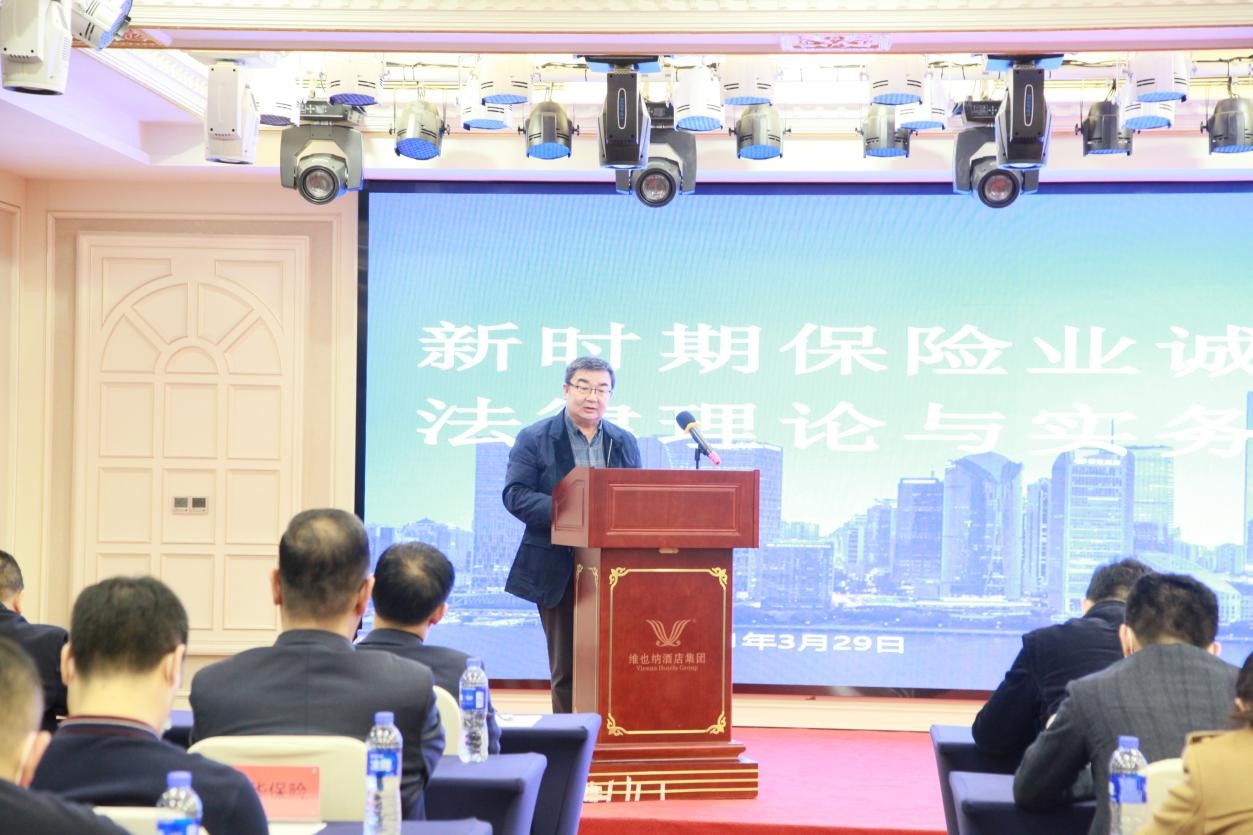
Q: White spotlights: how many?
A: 13